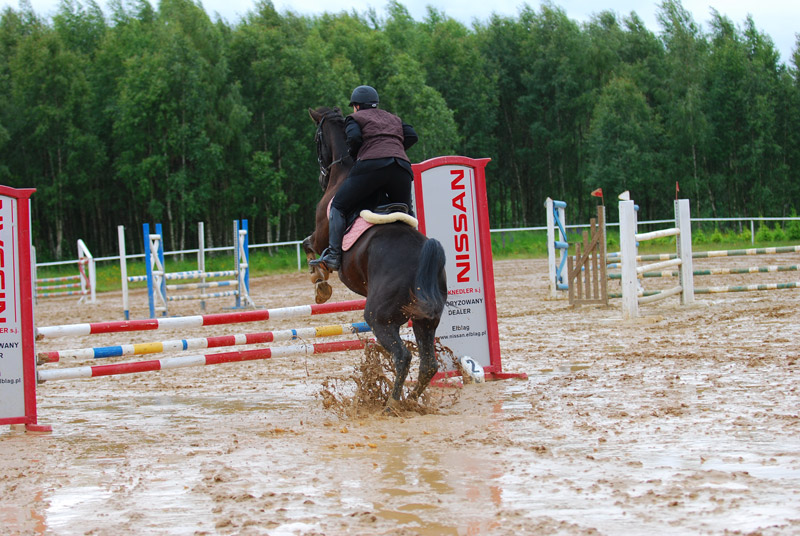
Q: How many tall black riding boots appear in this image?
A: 1